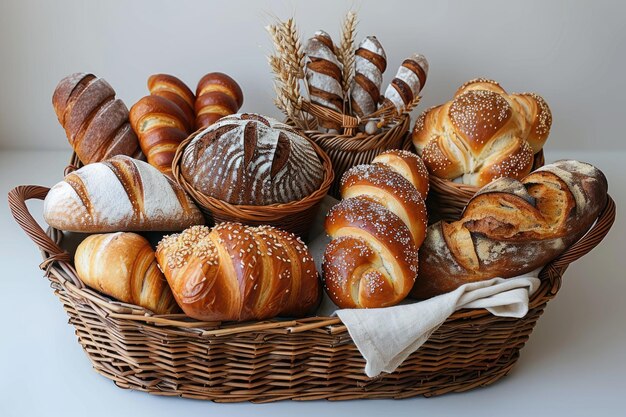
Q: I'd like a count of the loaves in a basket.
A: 14